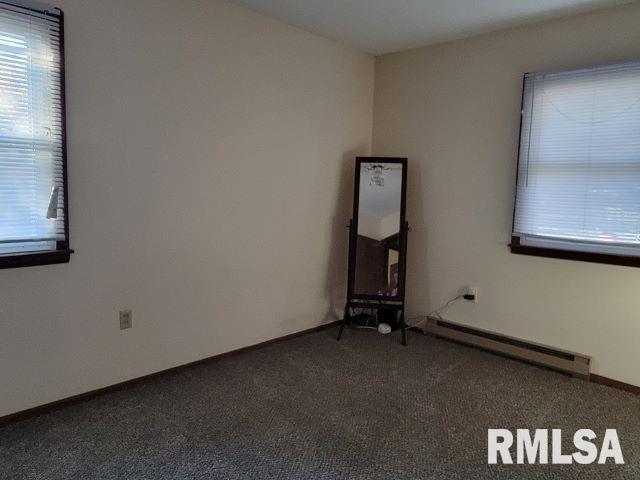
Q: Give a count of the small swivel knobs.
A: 2